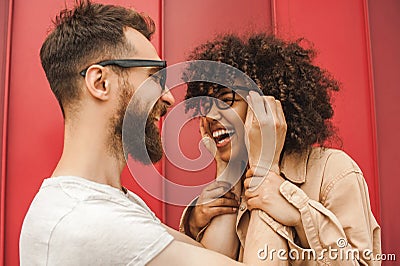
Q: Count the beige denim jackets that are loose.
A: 1